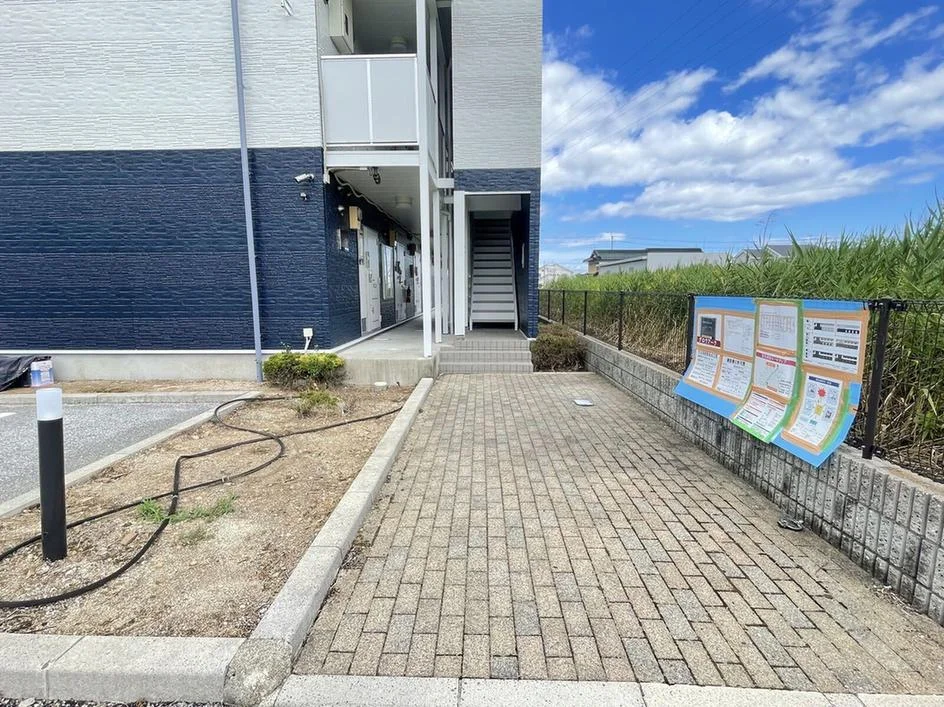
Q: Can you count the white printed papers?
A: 9